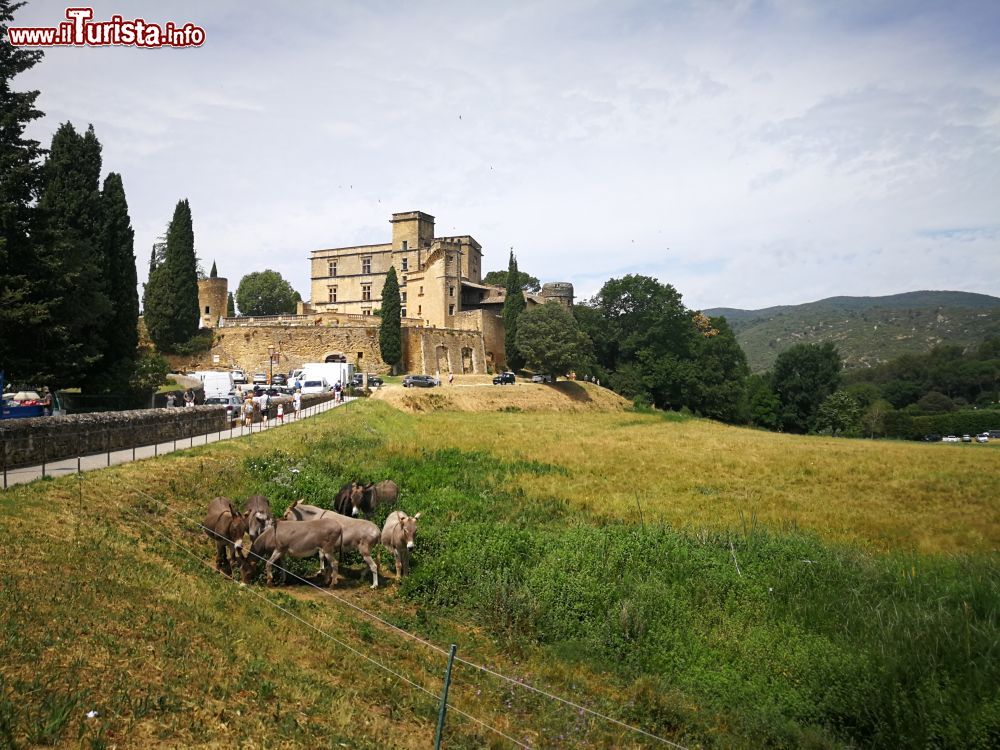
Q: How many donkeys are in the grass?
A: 7